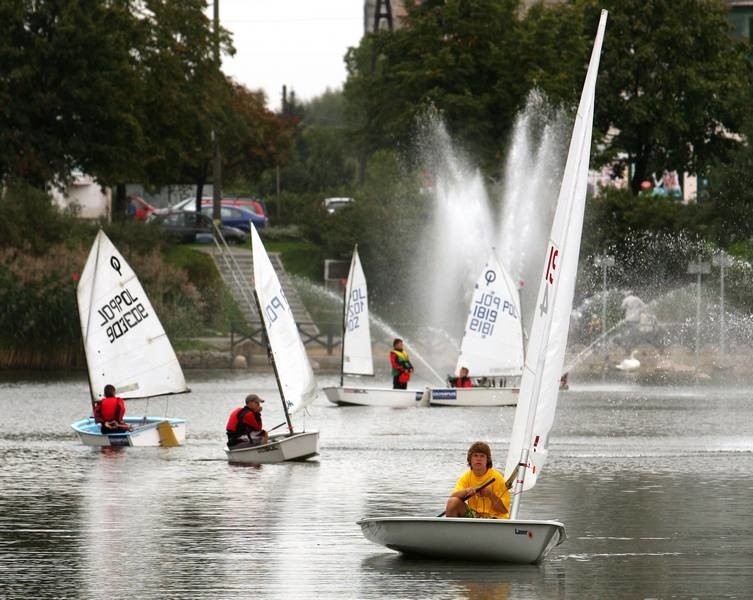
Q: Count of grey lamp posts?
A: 3